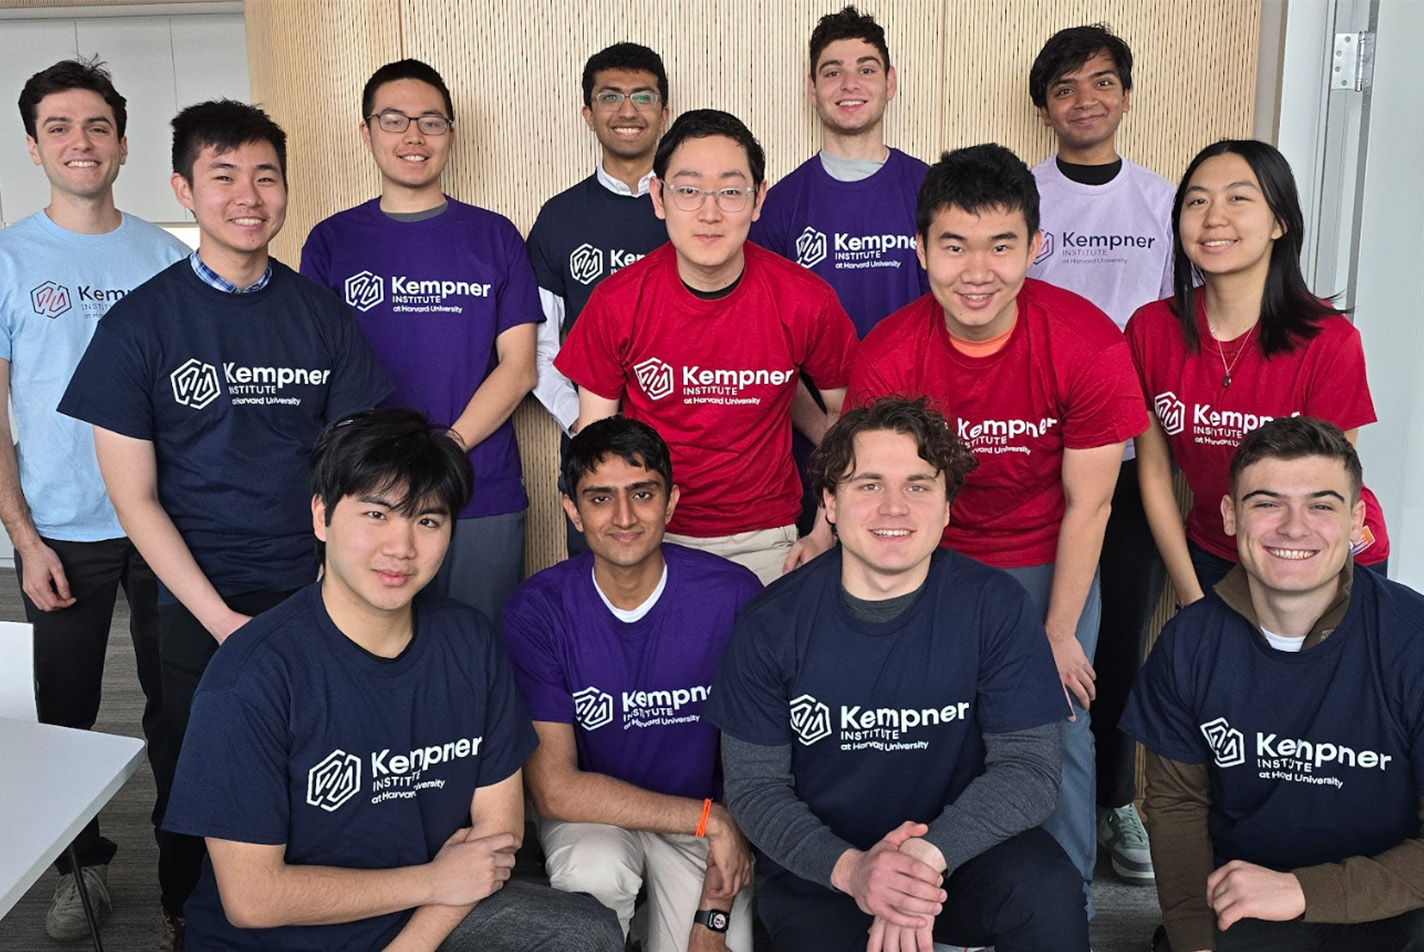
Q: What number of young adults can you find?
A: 13